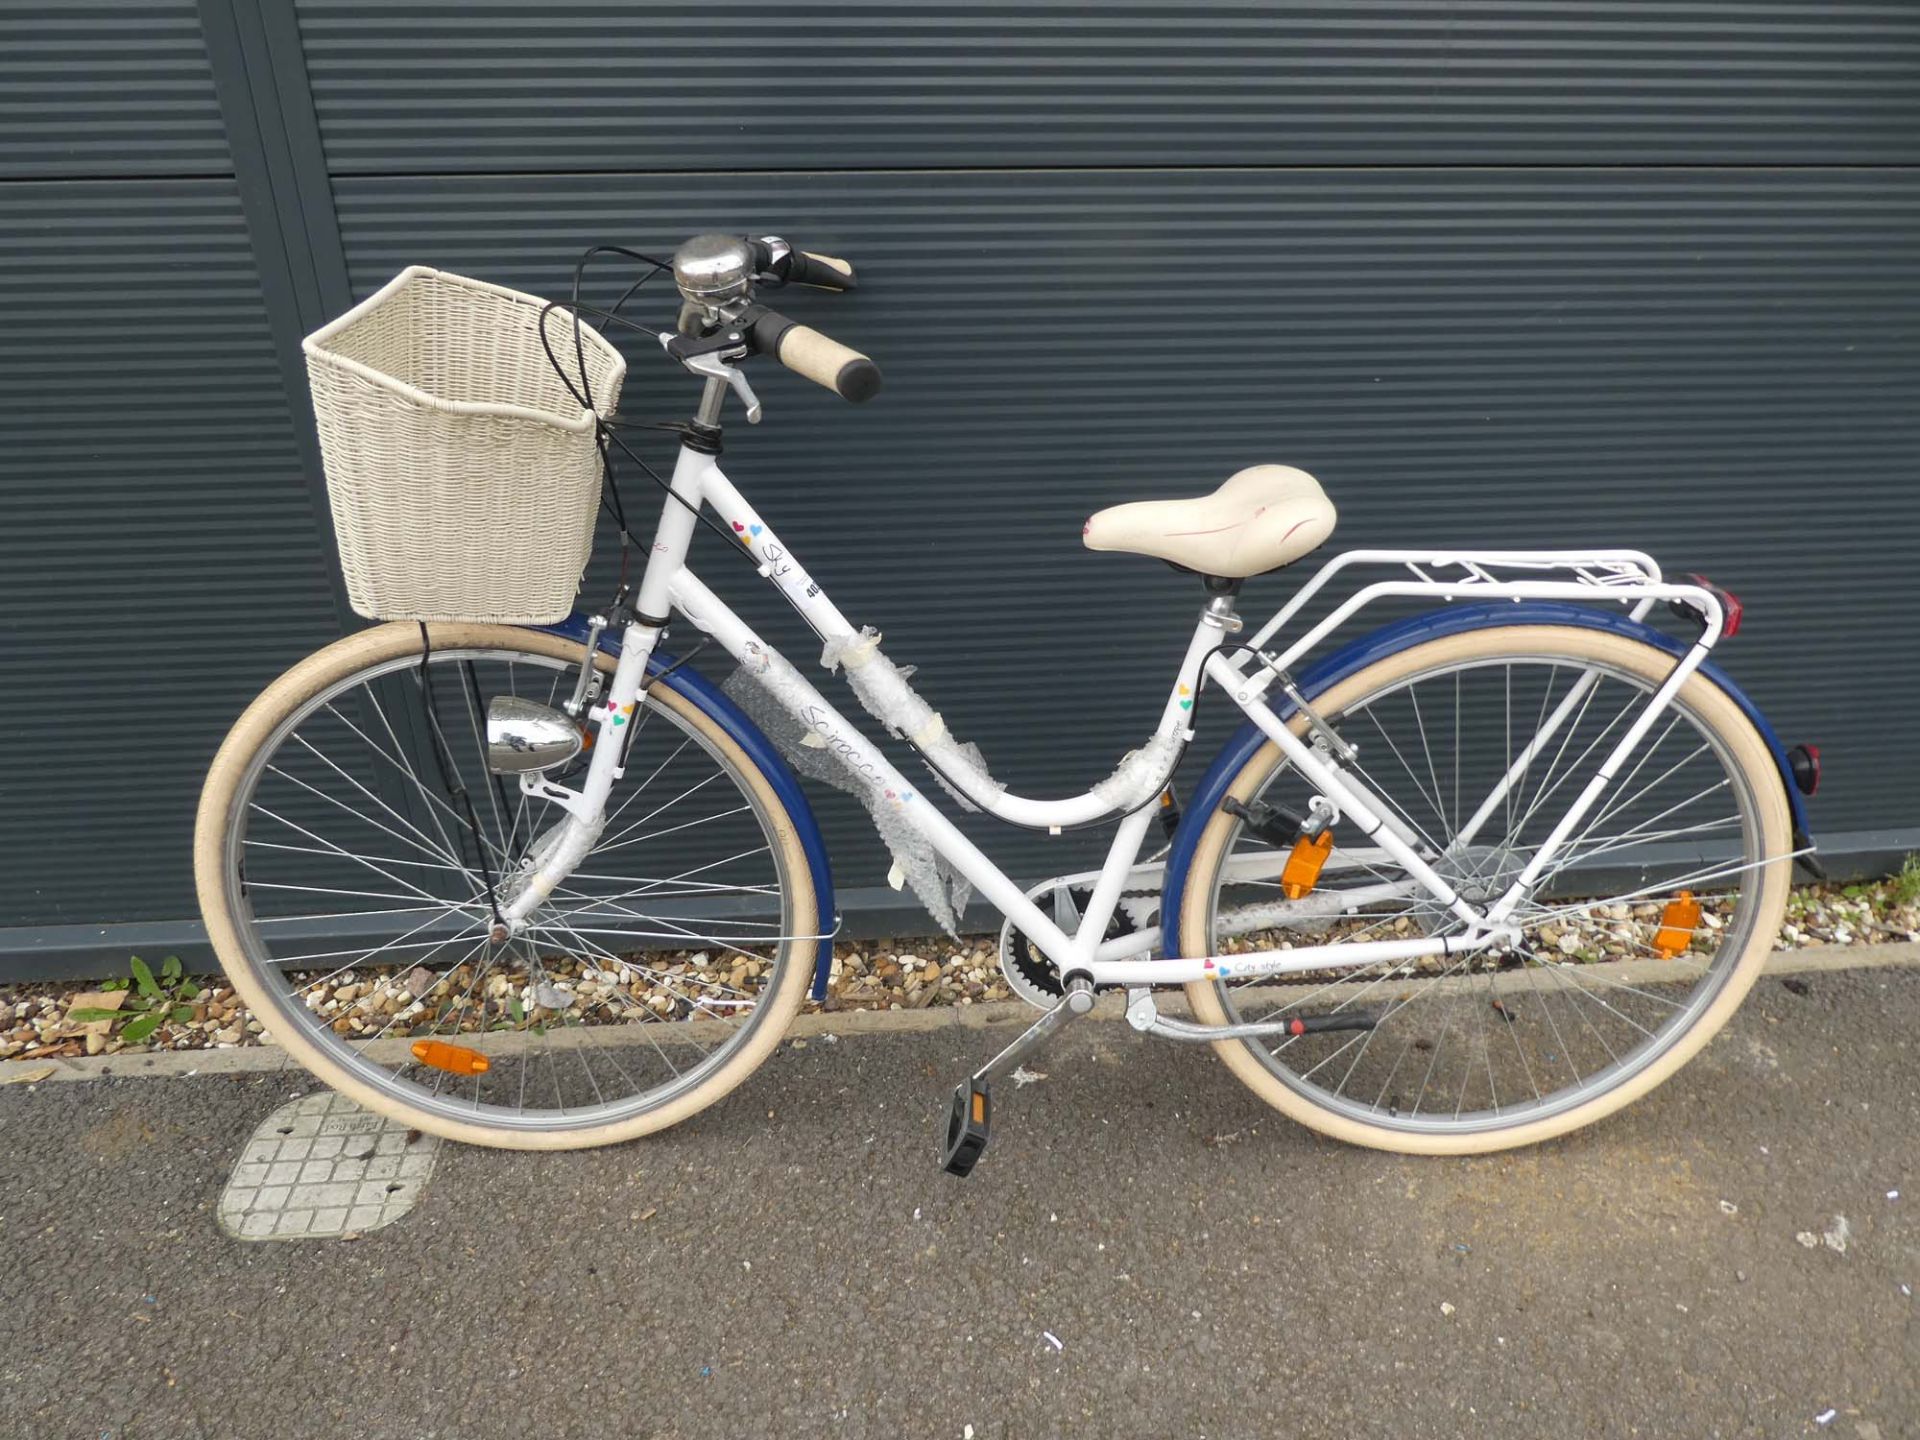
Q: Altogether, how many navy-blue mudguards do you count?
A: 2